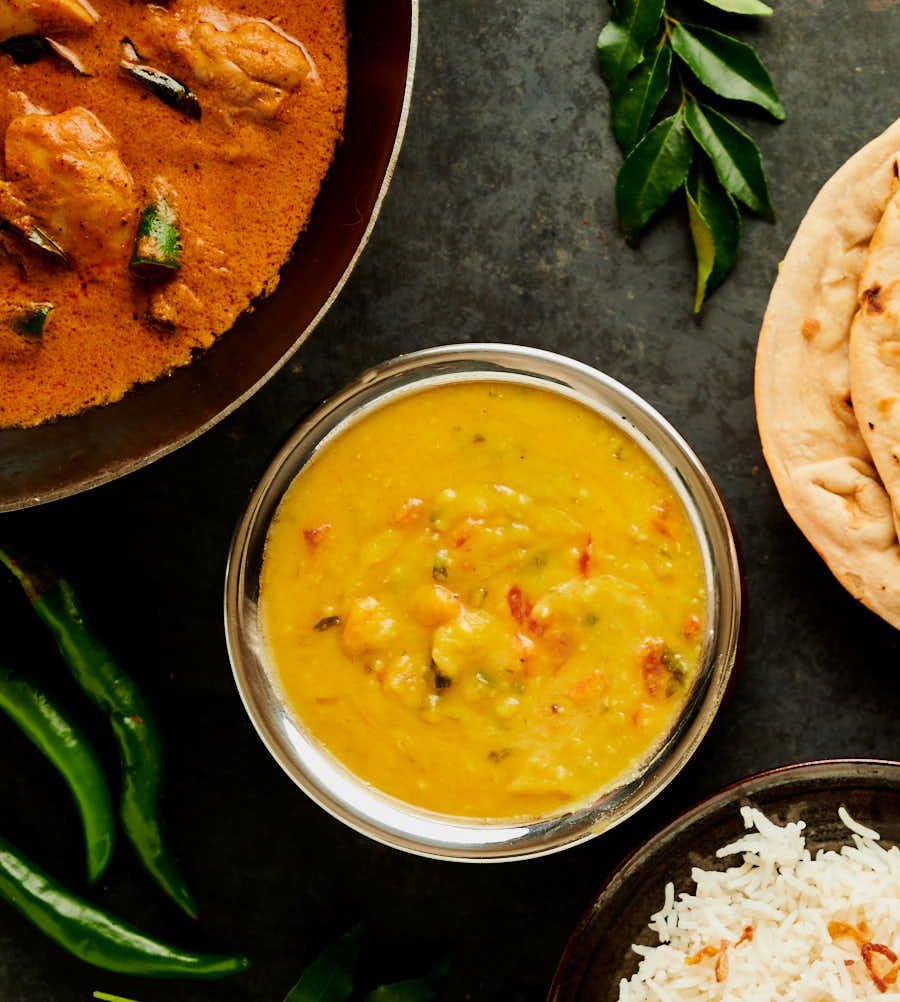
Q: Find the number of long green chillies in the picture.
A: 3